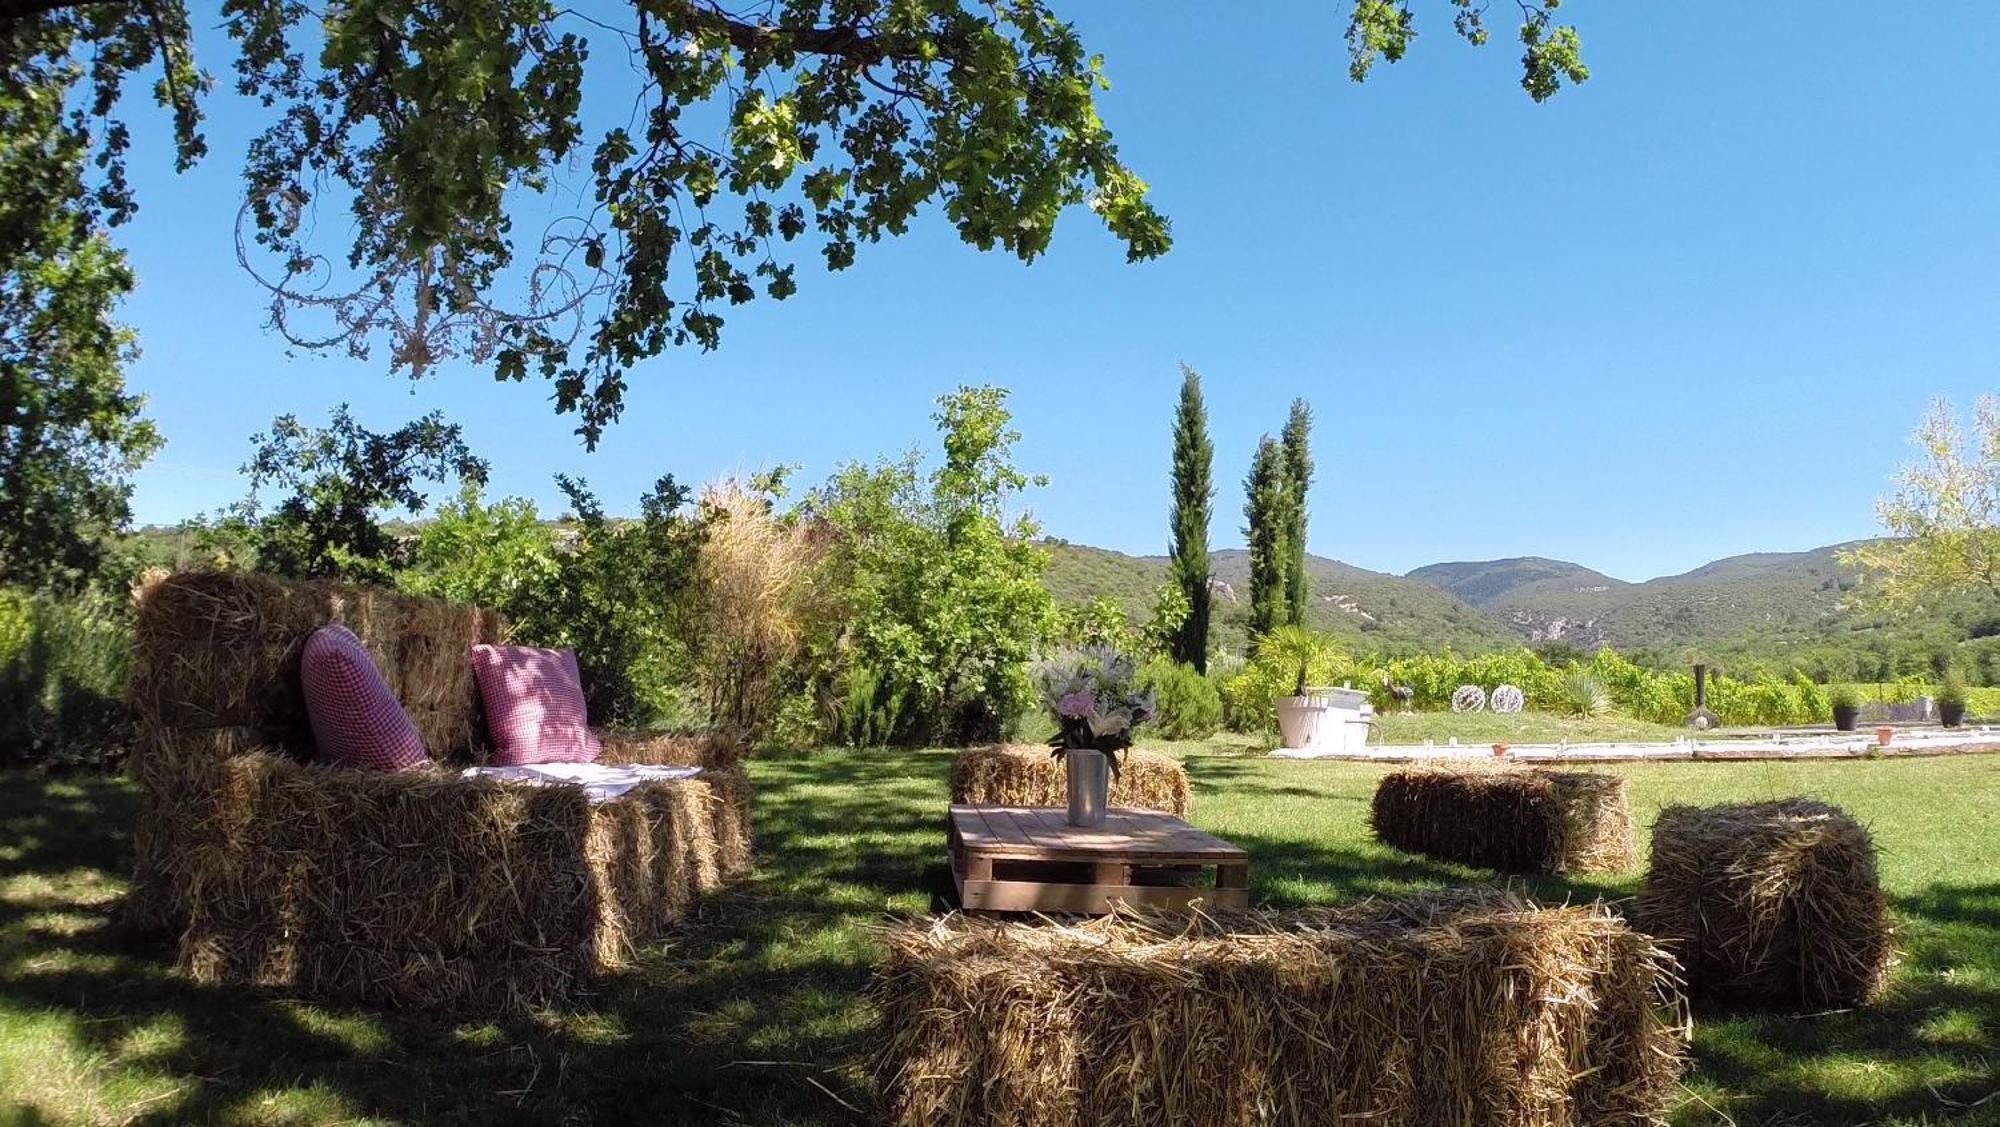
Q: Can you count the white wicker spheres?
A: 2